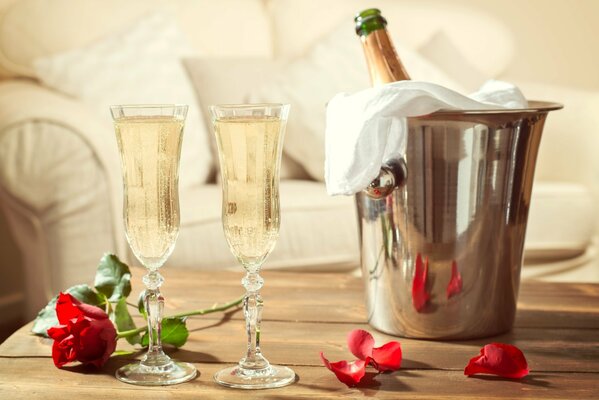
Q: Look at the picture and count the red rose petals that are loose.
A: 4